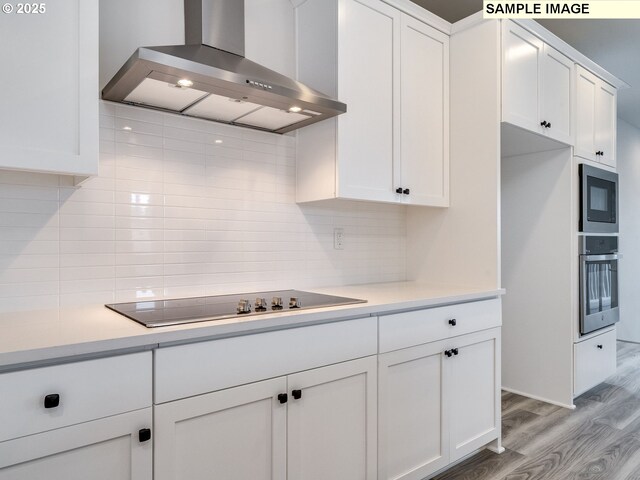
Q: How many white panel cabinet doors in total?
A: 12